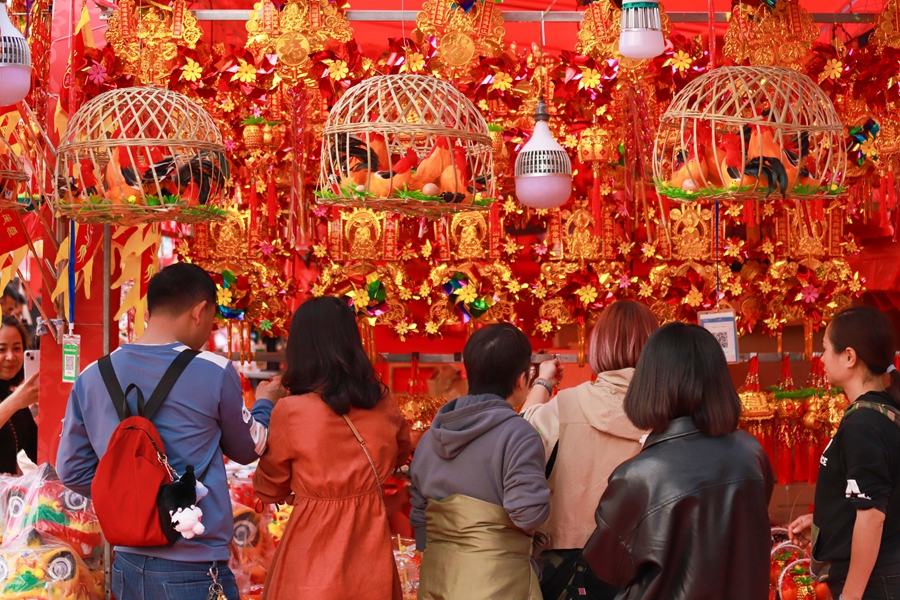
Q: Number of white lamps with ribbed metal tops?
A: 3